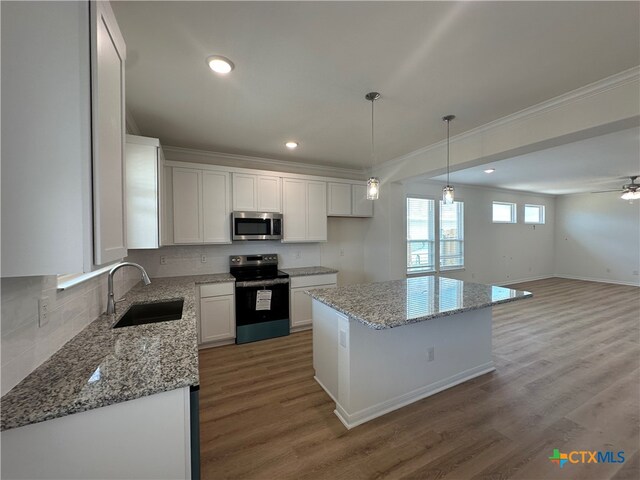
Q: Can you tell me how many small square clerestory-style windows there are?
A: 2